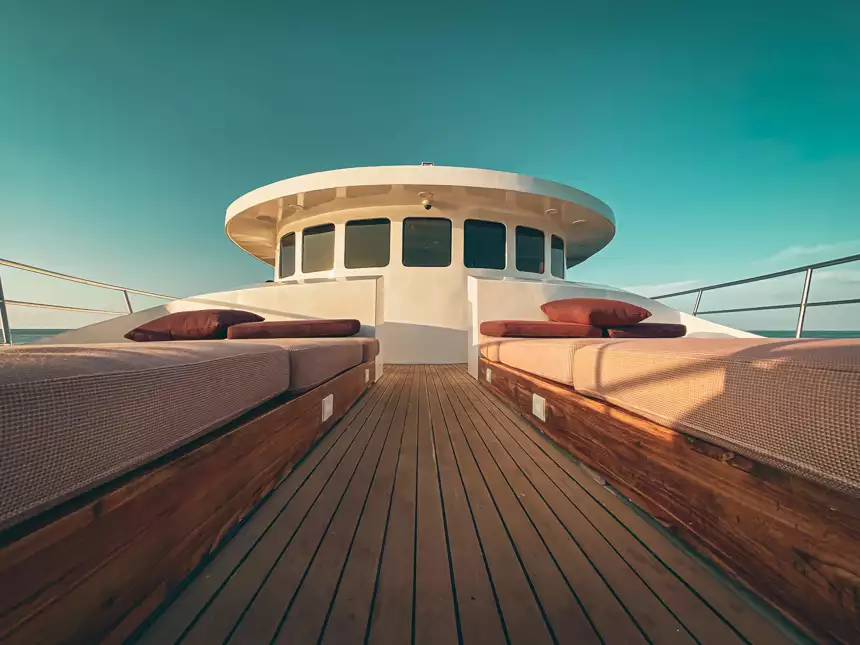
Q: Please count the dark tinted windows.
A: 7